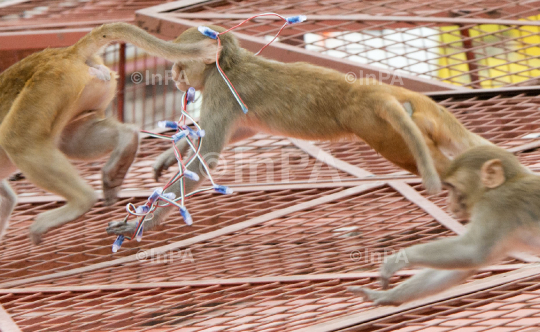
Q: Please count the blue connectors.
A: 15